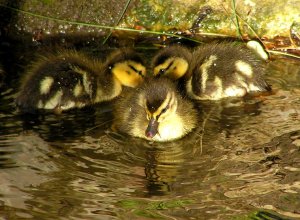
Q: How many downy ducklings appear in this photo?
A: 3